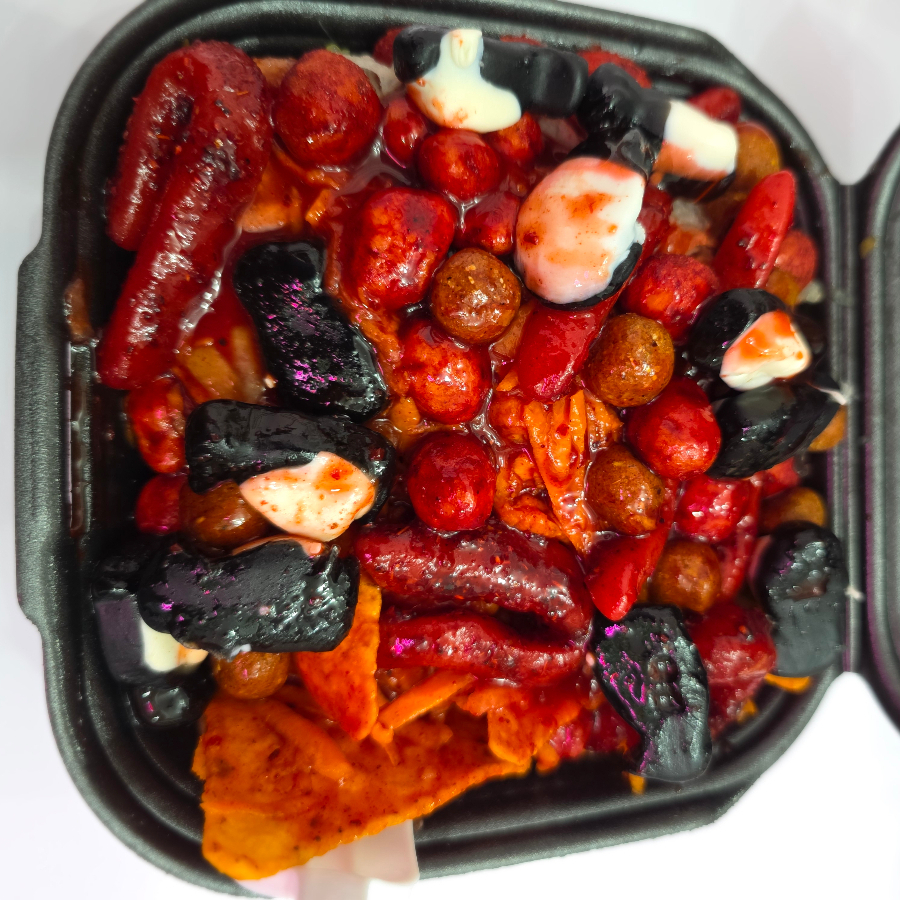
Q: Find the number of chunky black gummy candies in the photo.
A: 11